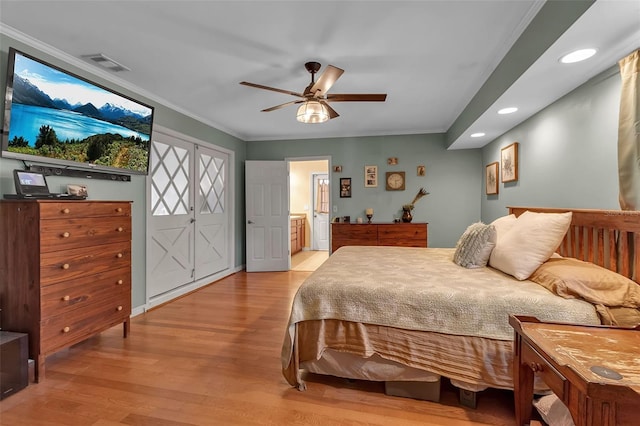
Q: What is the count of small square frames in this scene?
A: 3